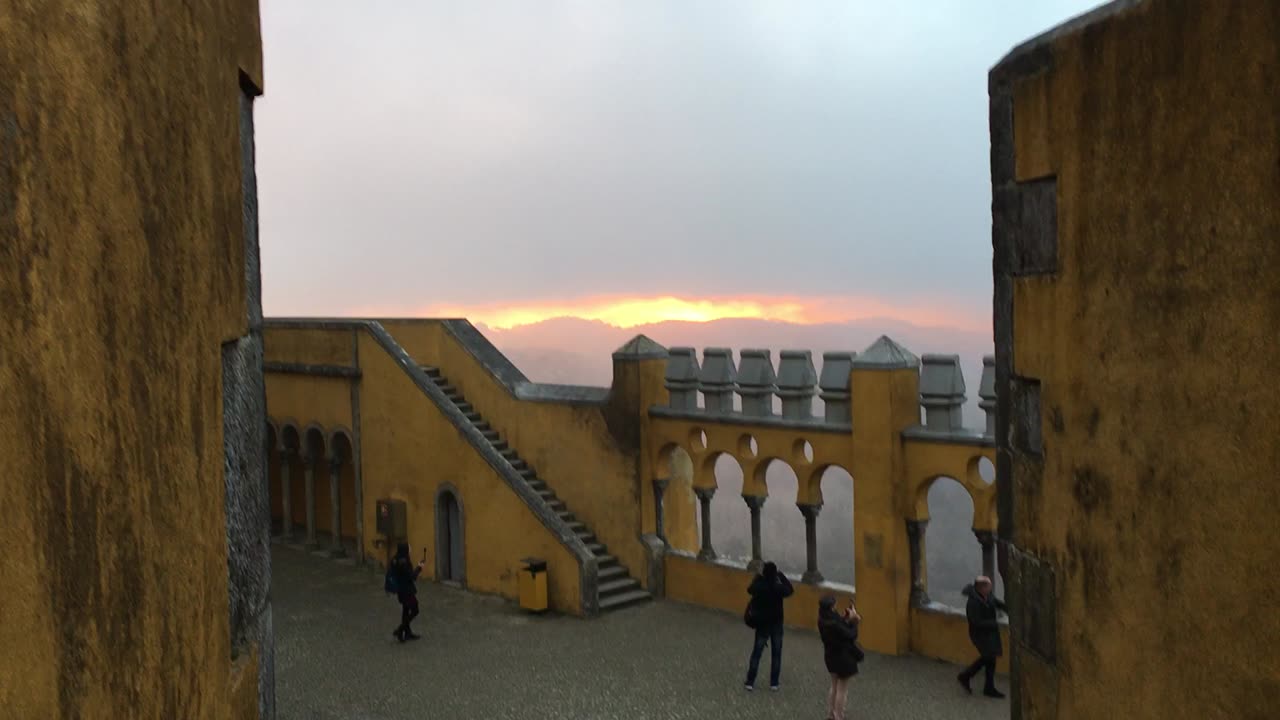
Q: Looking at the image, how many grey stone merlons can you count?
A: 7